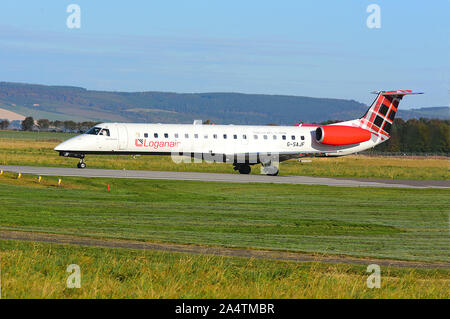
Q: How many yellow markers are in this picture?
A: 4